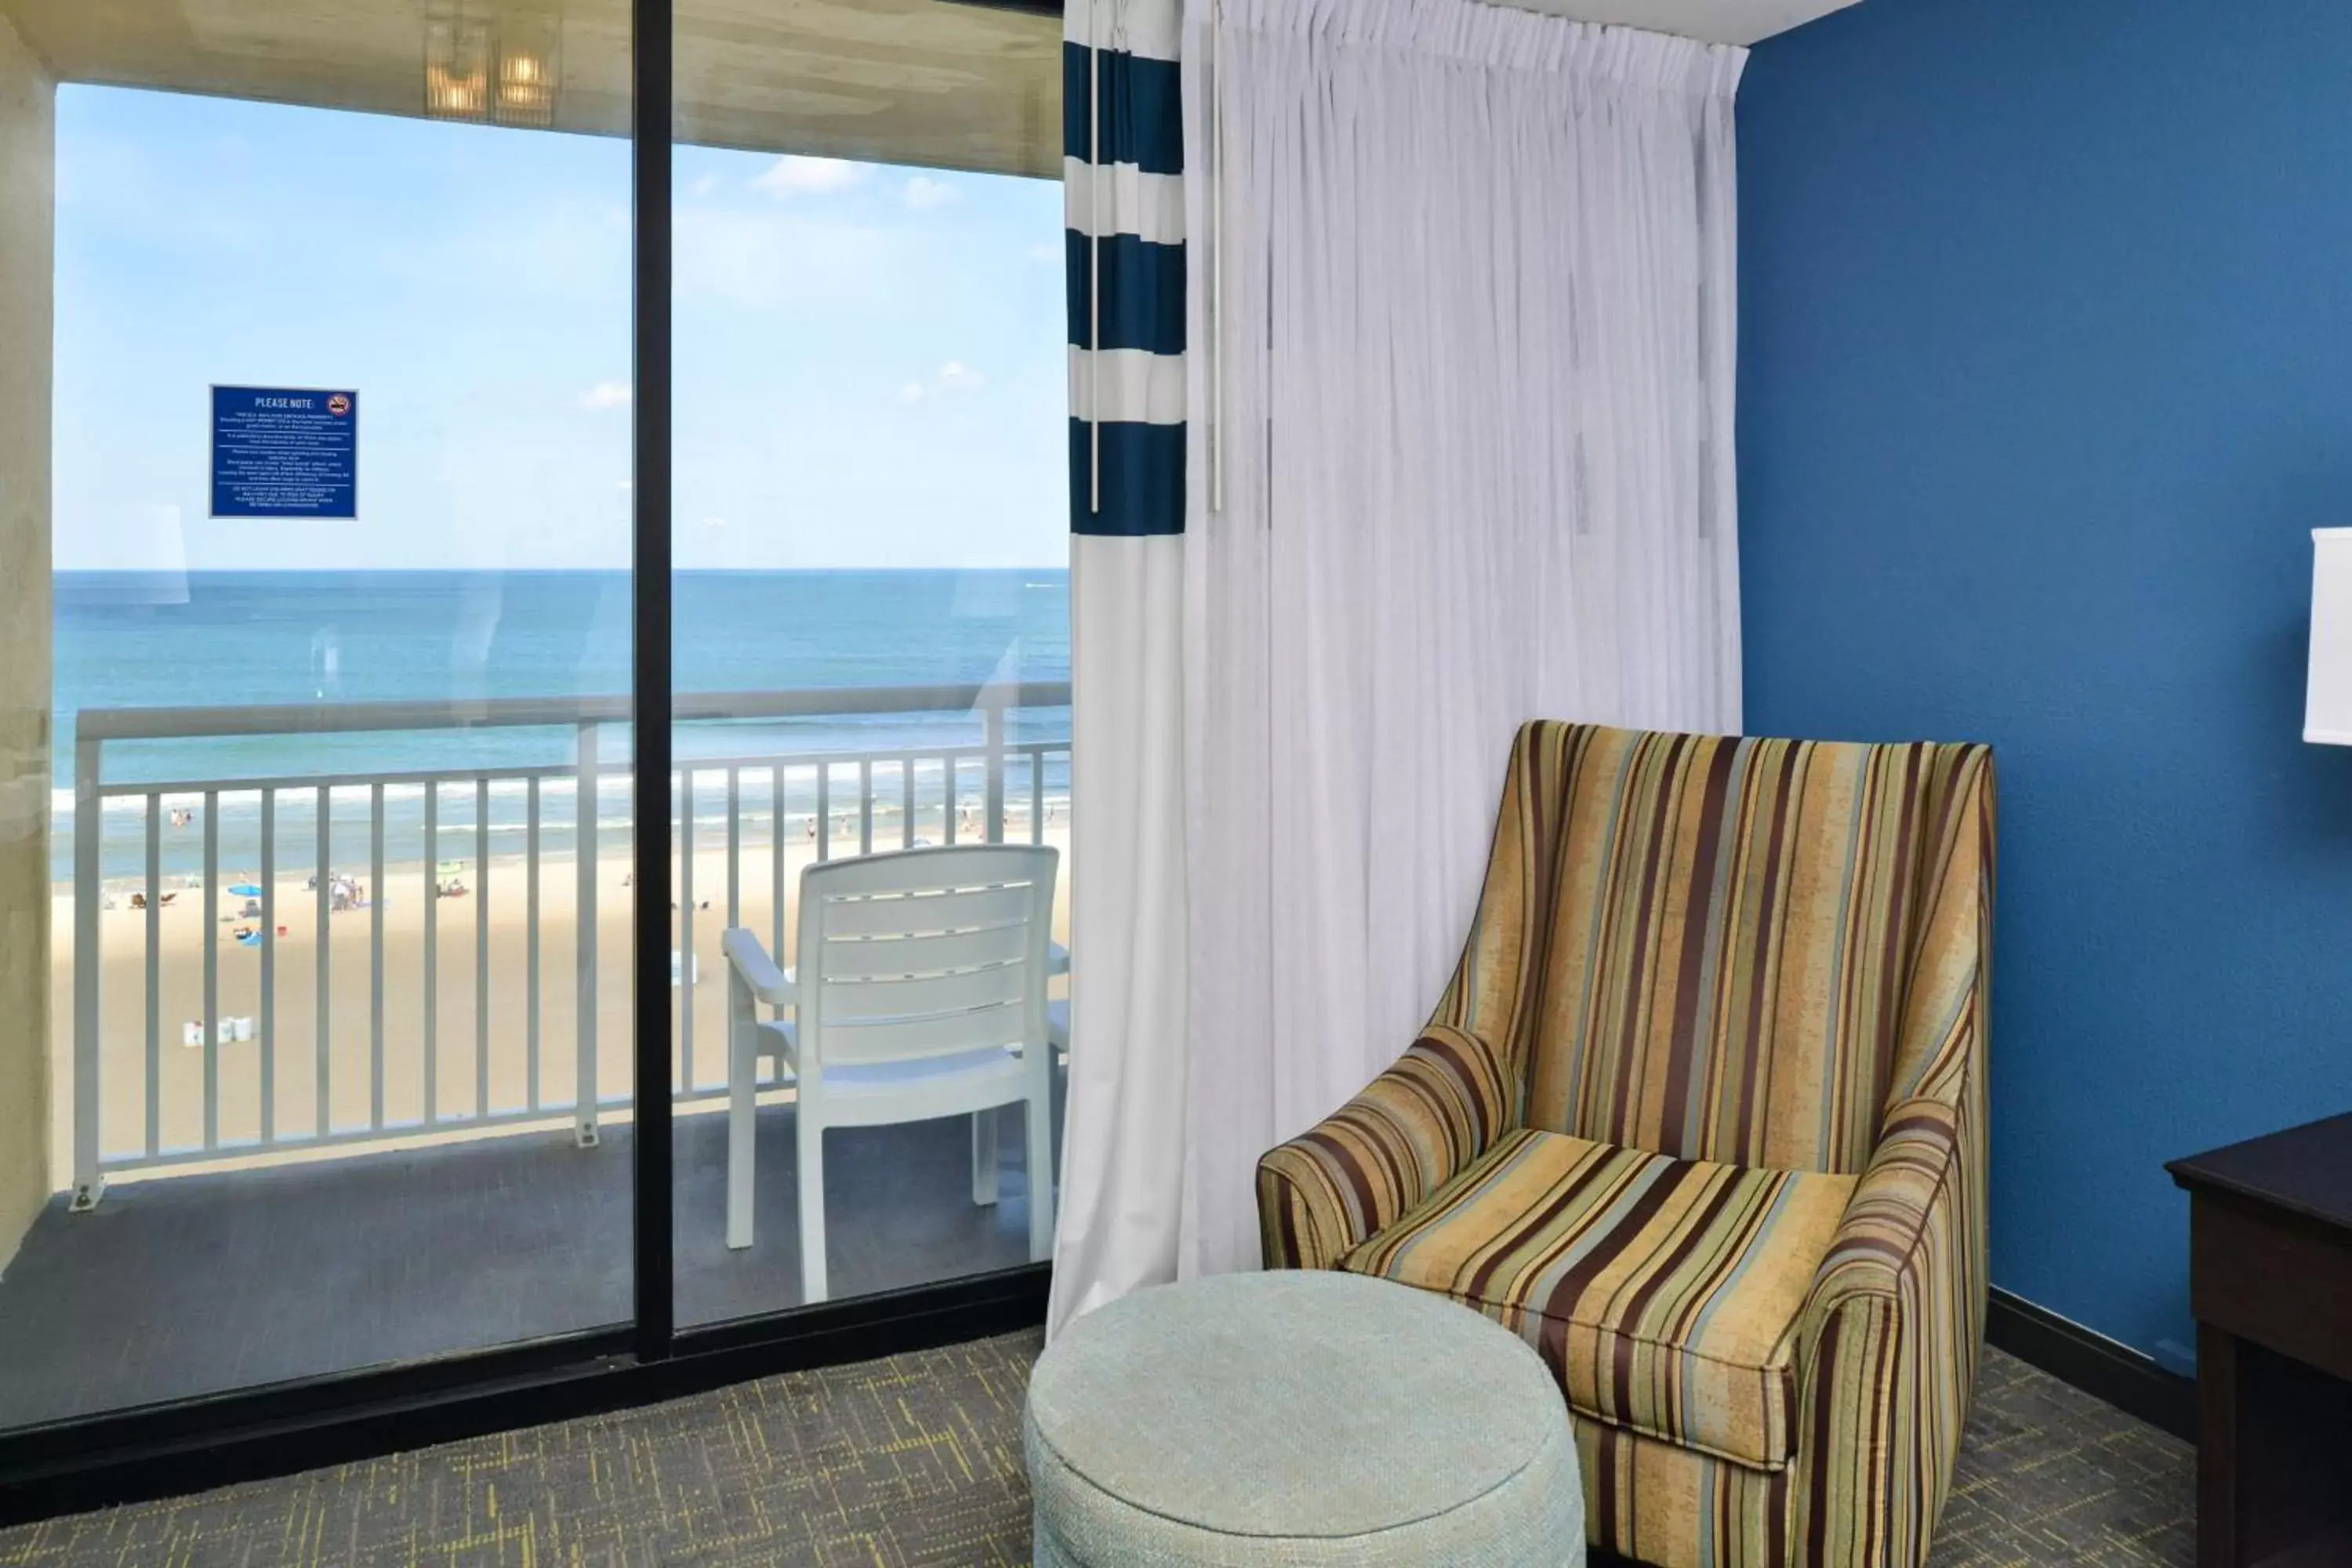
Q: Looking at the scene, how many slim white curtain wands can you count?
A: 2